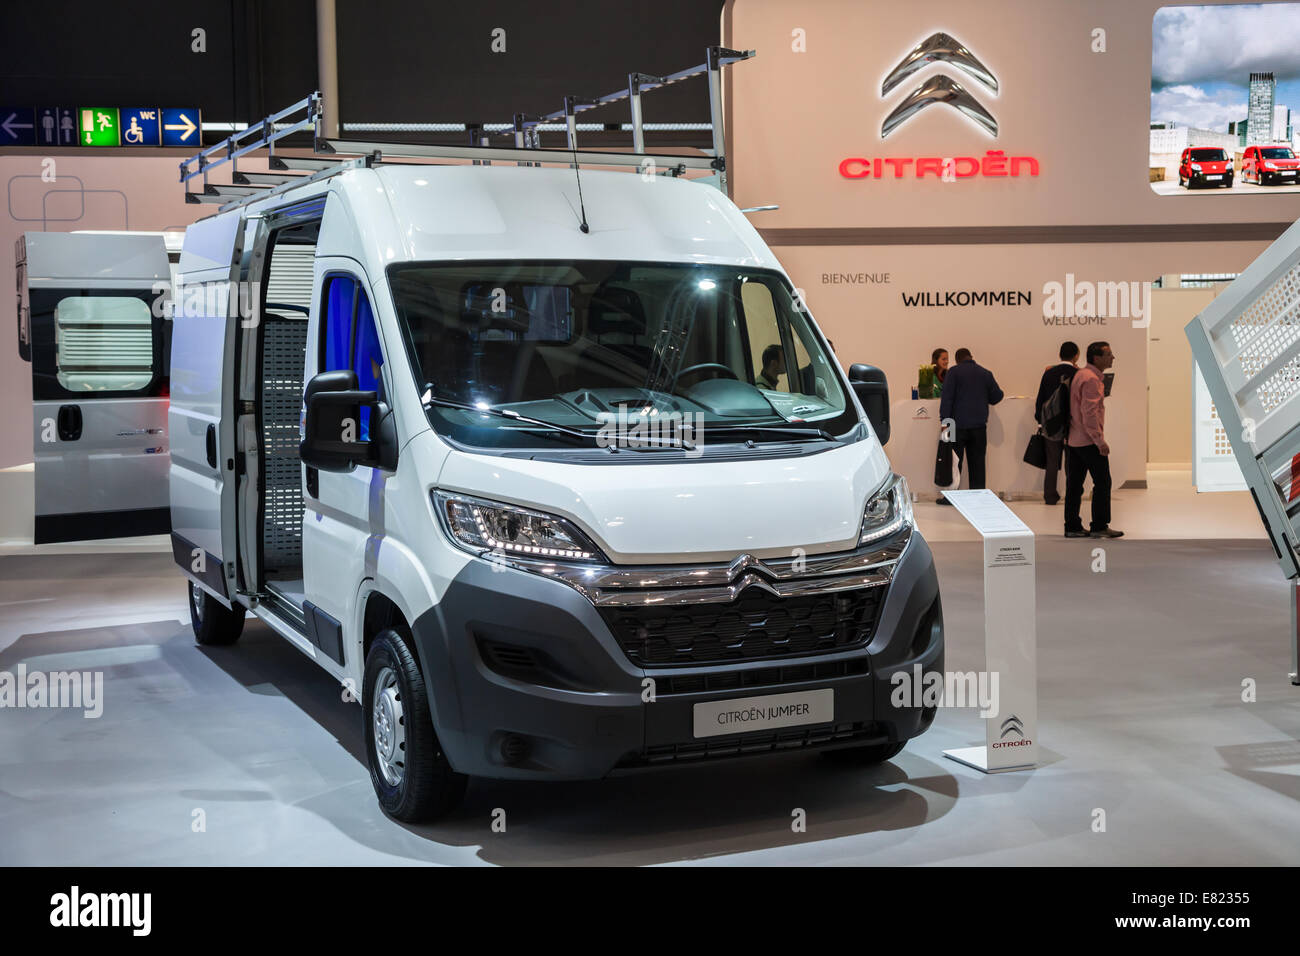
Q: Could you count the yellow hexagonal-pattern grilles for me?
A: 0